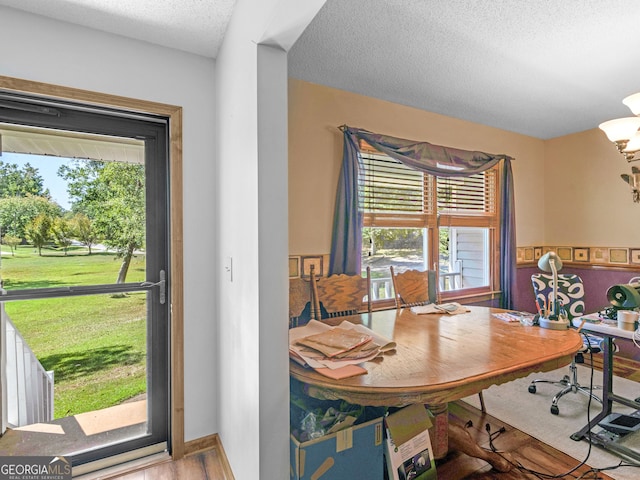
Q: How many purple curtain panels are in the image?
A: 2